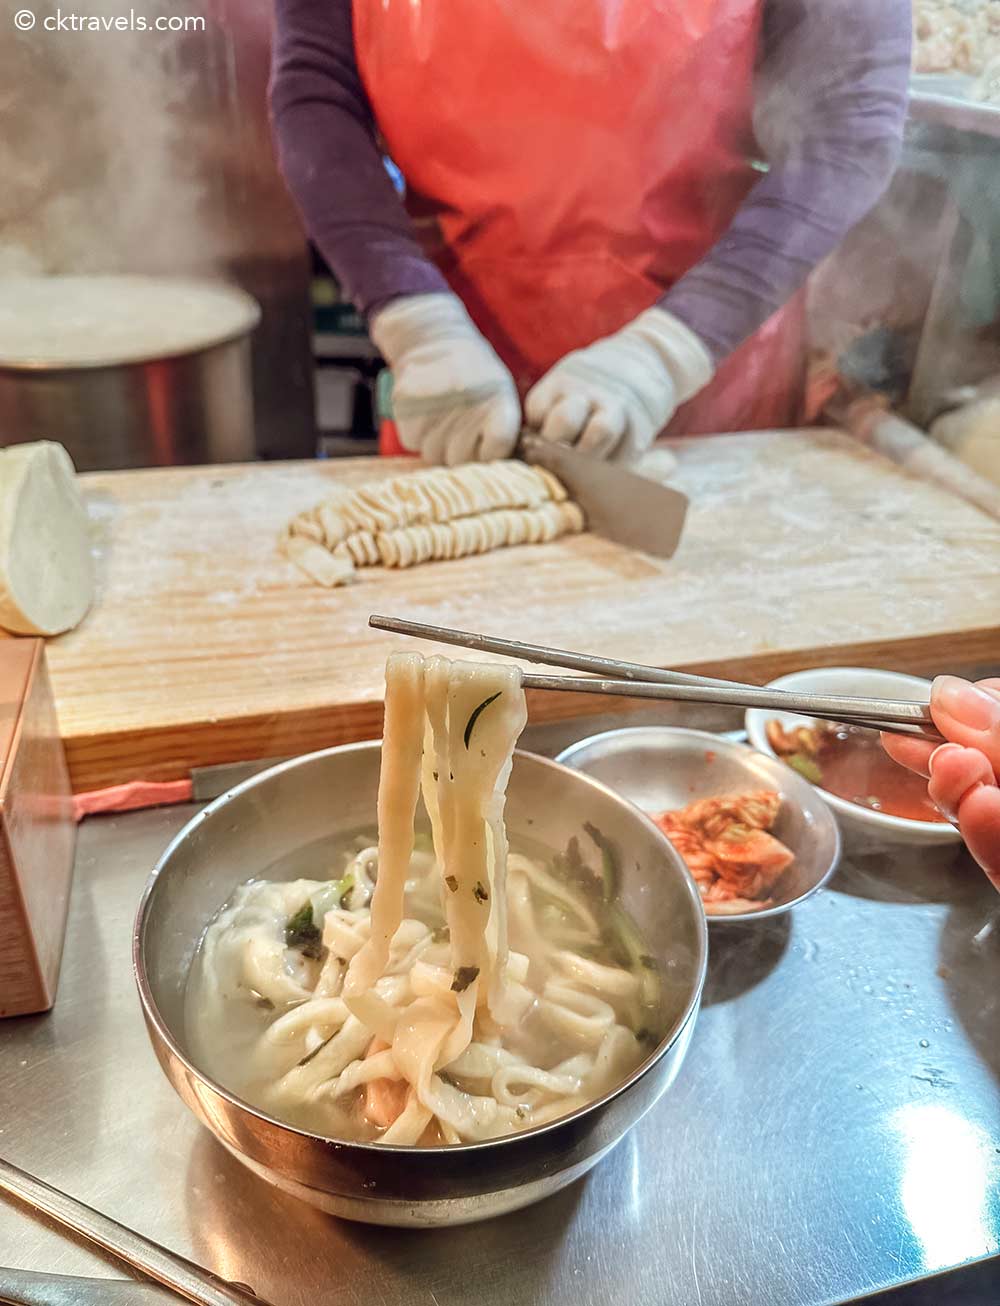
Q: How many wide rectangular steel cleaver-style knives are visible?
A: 1